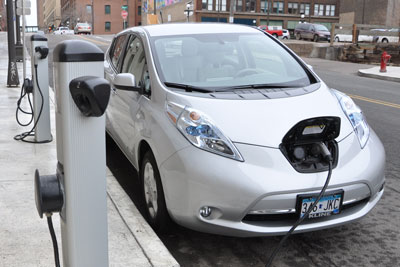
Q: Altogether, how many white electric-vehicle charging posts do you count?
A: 2